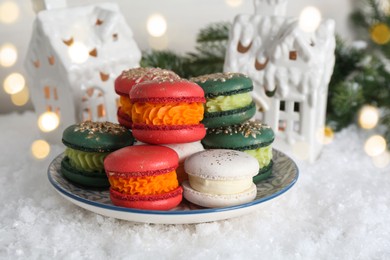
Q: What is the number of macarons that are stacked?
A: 8